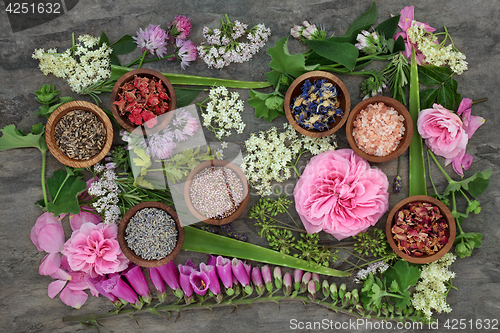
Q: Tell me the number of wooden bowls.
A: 7